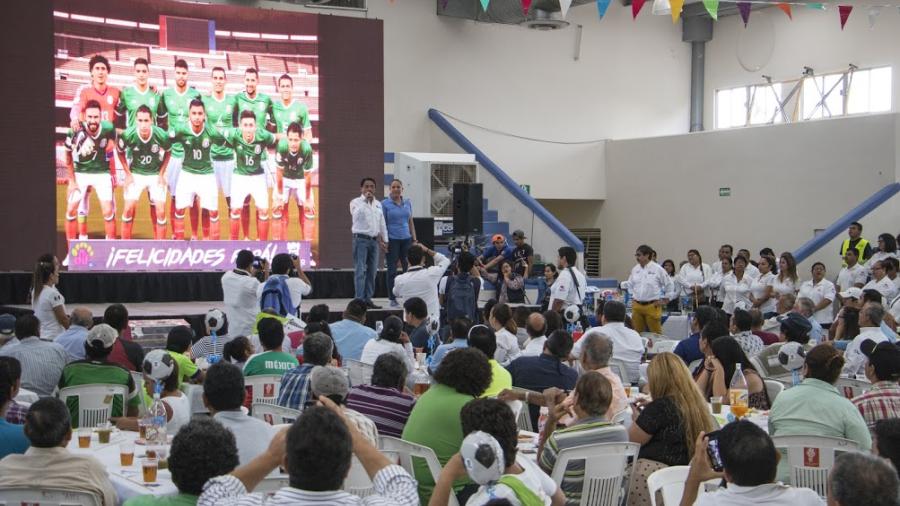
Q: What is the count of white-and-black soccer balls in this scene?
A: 6